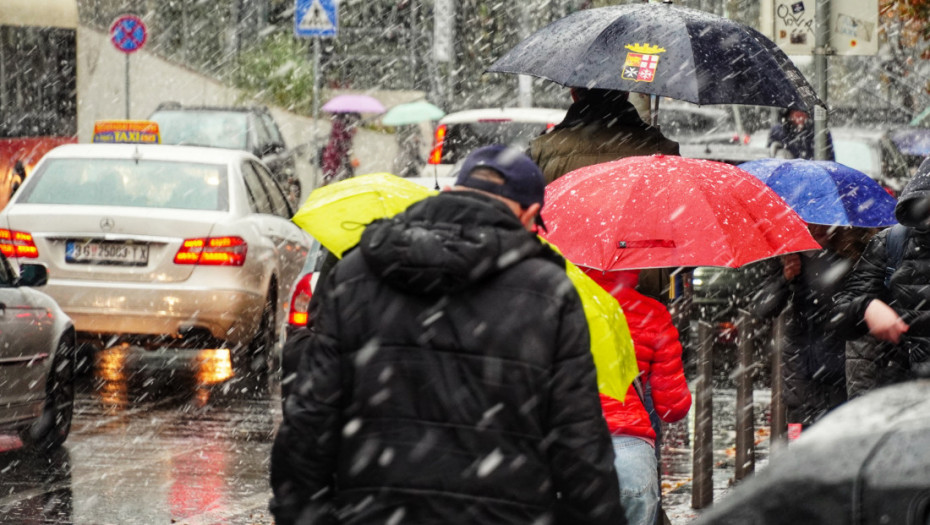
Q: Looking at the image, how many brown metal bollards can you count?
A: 3